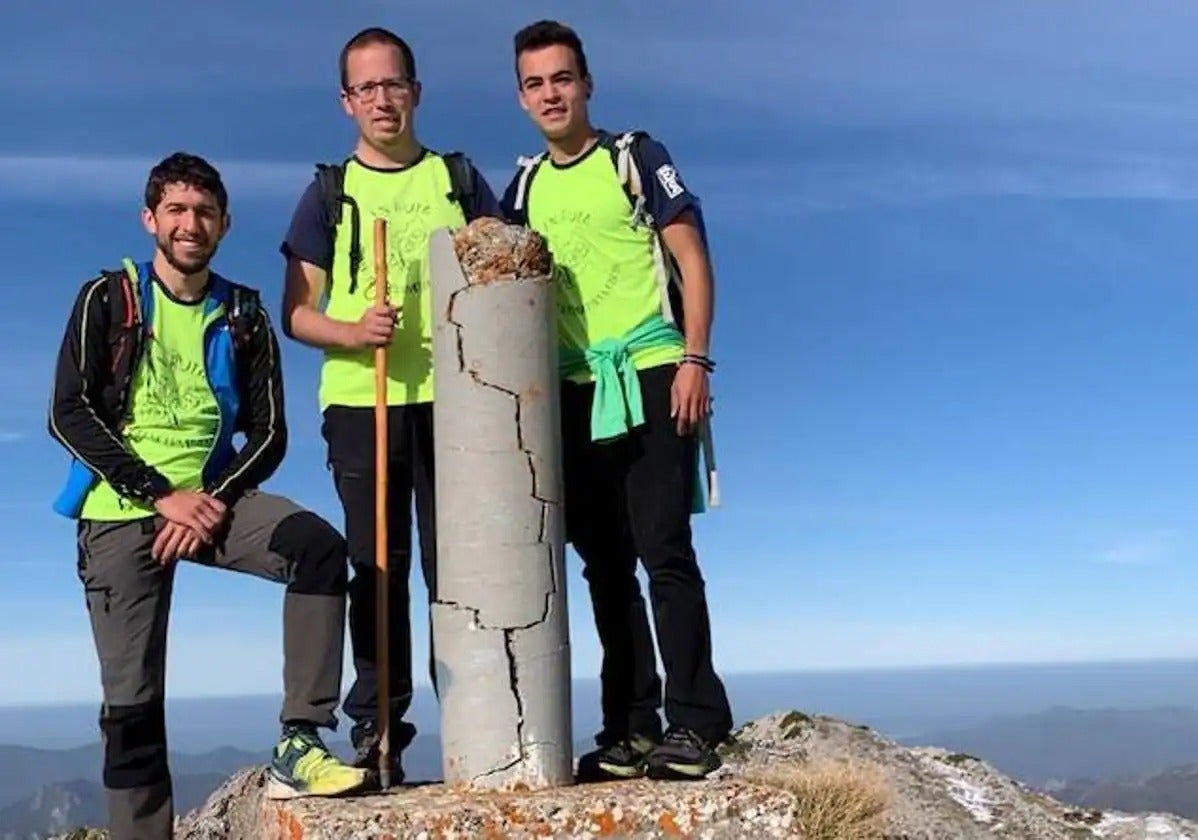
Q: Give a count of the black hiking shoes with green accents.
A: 2